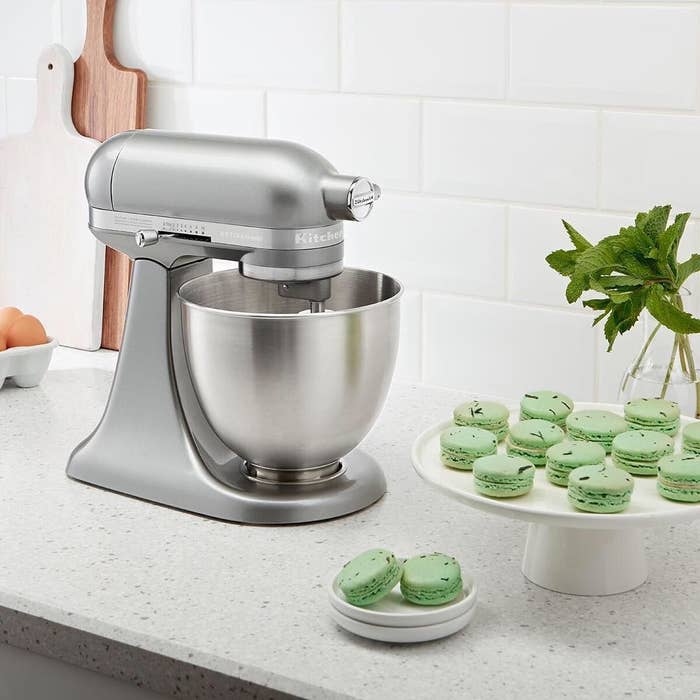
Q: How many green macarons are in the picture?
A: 14